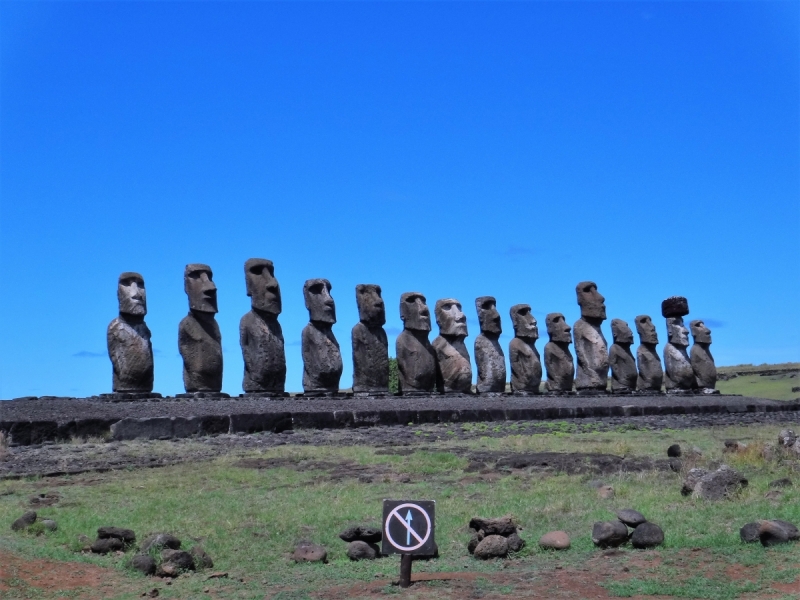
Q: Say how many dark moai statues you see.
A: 15